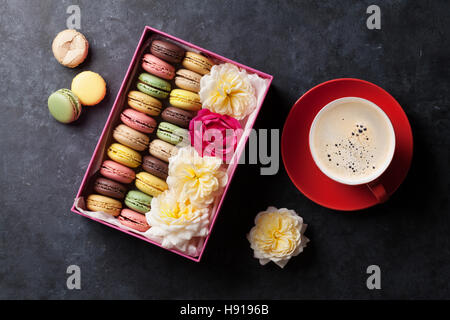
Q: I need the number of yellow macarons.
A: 4